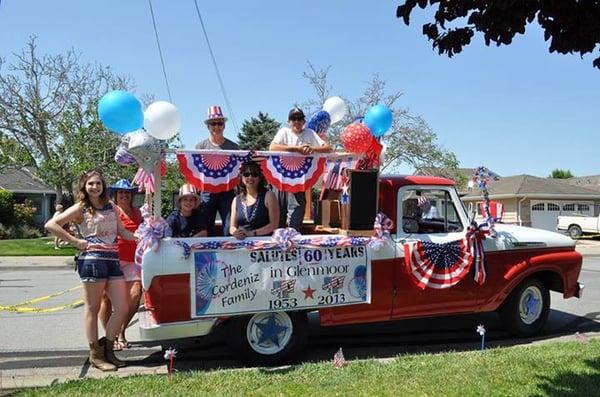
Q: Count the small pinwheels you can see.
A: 2